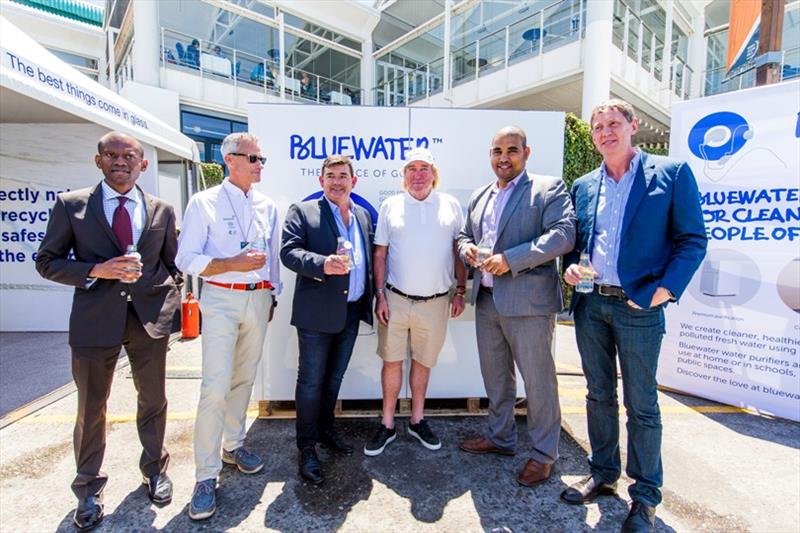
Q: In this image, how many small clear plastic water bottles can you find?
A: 5